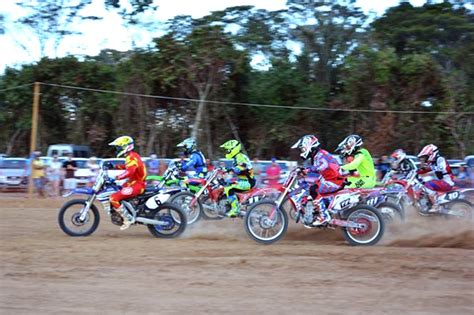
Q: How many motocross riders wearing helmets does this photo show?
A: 7